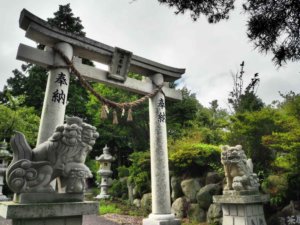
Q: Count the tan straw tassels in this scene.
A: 3